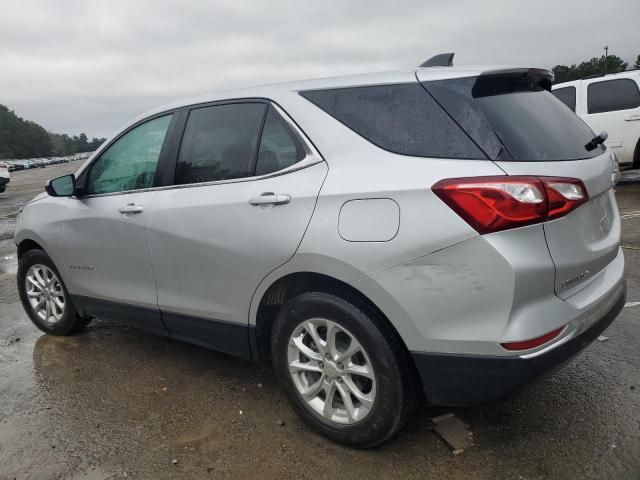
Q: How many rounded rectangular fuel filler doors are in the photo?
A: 1